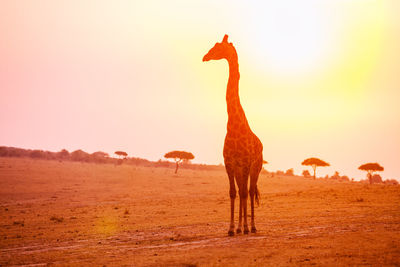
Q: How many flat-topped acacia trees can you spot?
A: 4